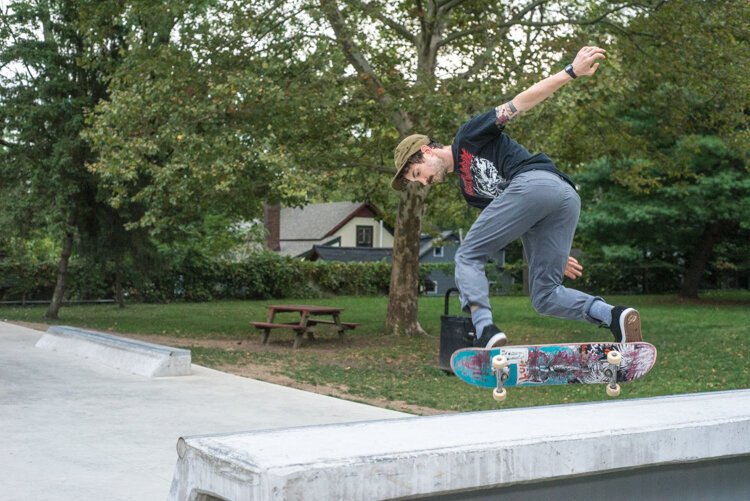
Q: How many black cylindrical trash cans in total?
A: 1